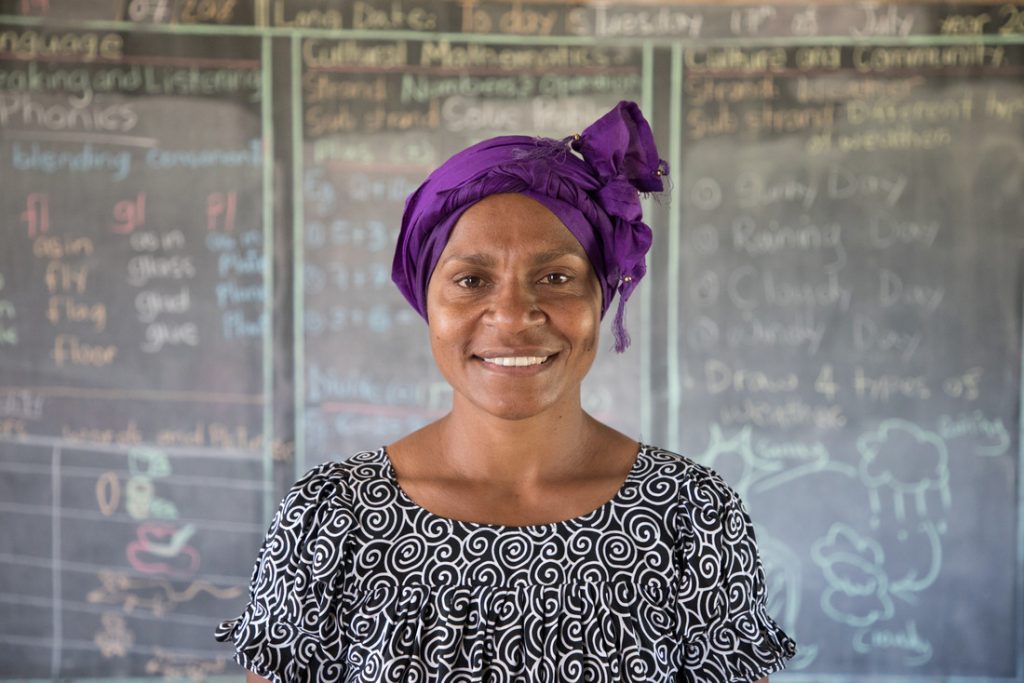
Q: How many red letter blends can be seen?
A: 3